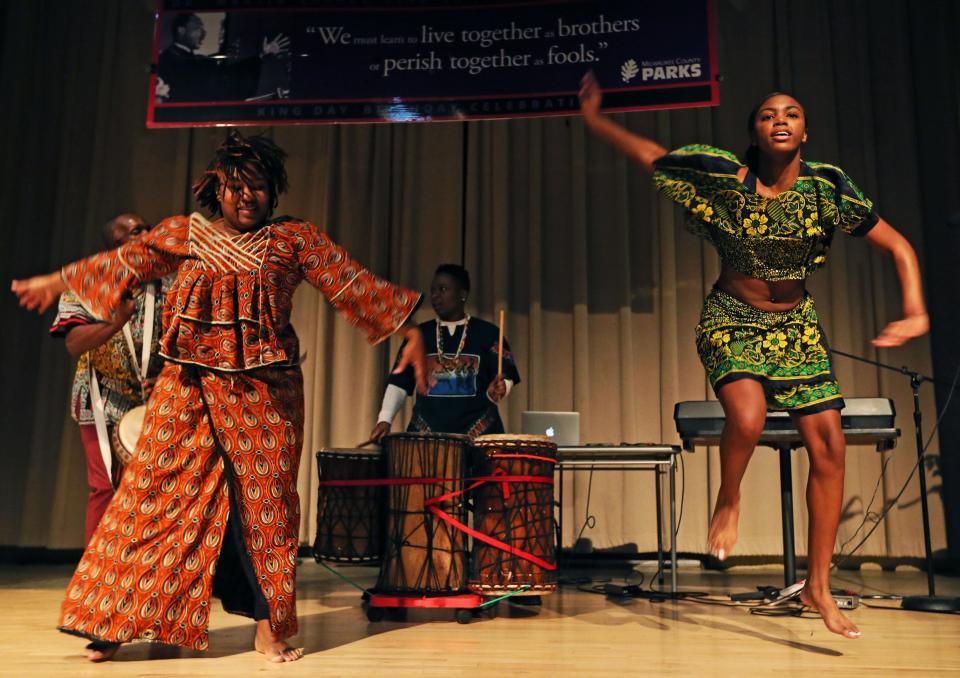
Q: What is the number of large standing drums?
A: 3